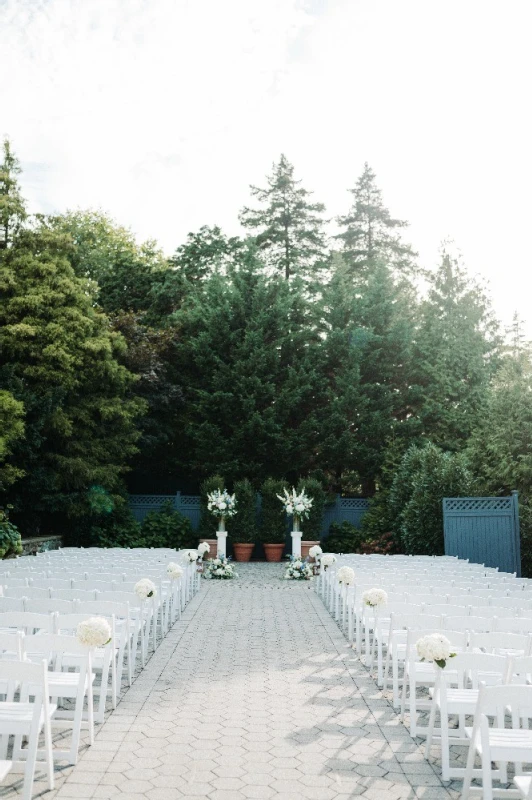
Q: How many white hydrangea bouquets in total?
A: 10